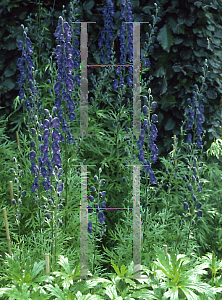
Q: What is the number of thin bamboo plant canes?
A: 6